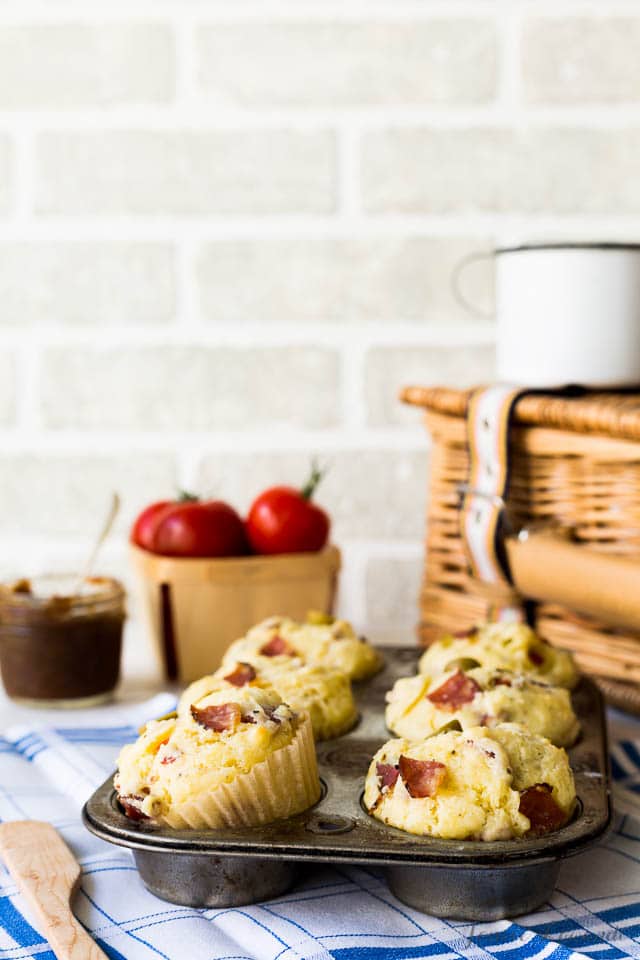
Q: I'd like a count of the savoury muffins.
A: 6